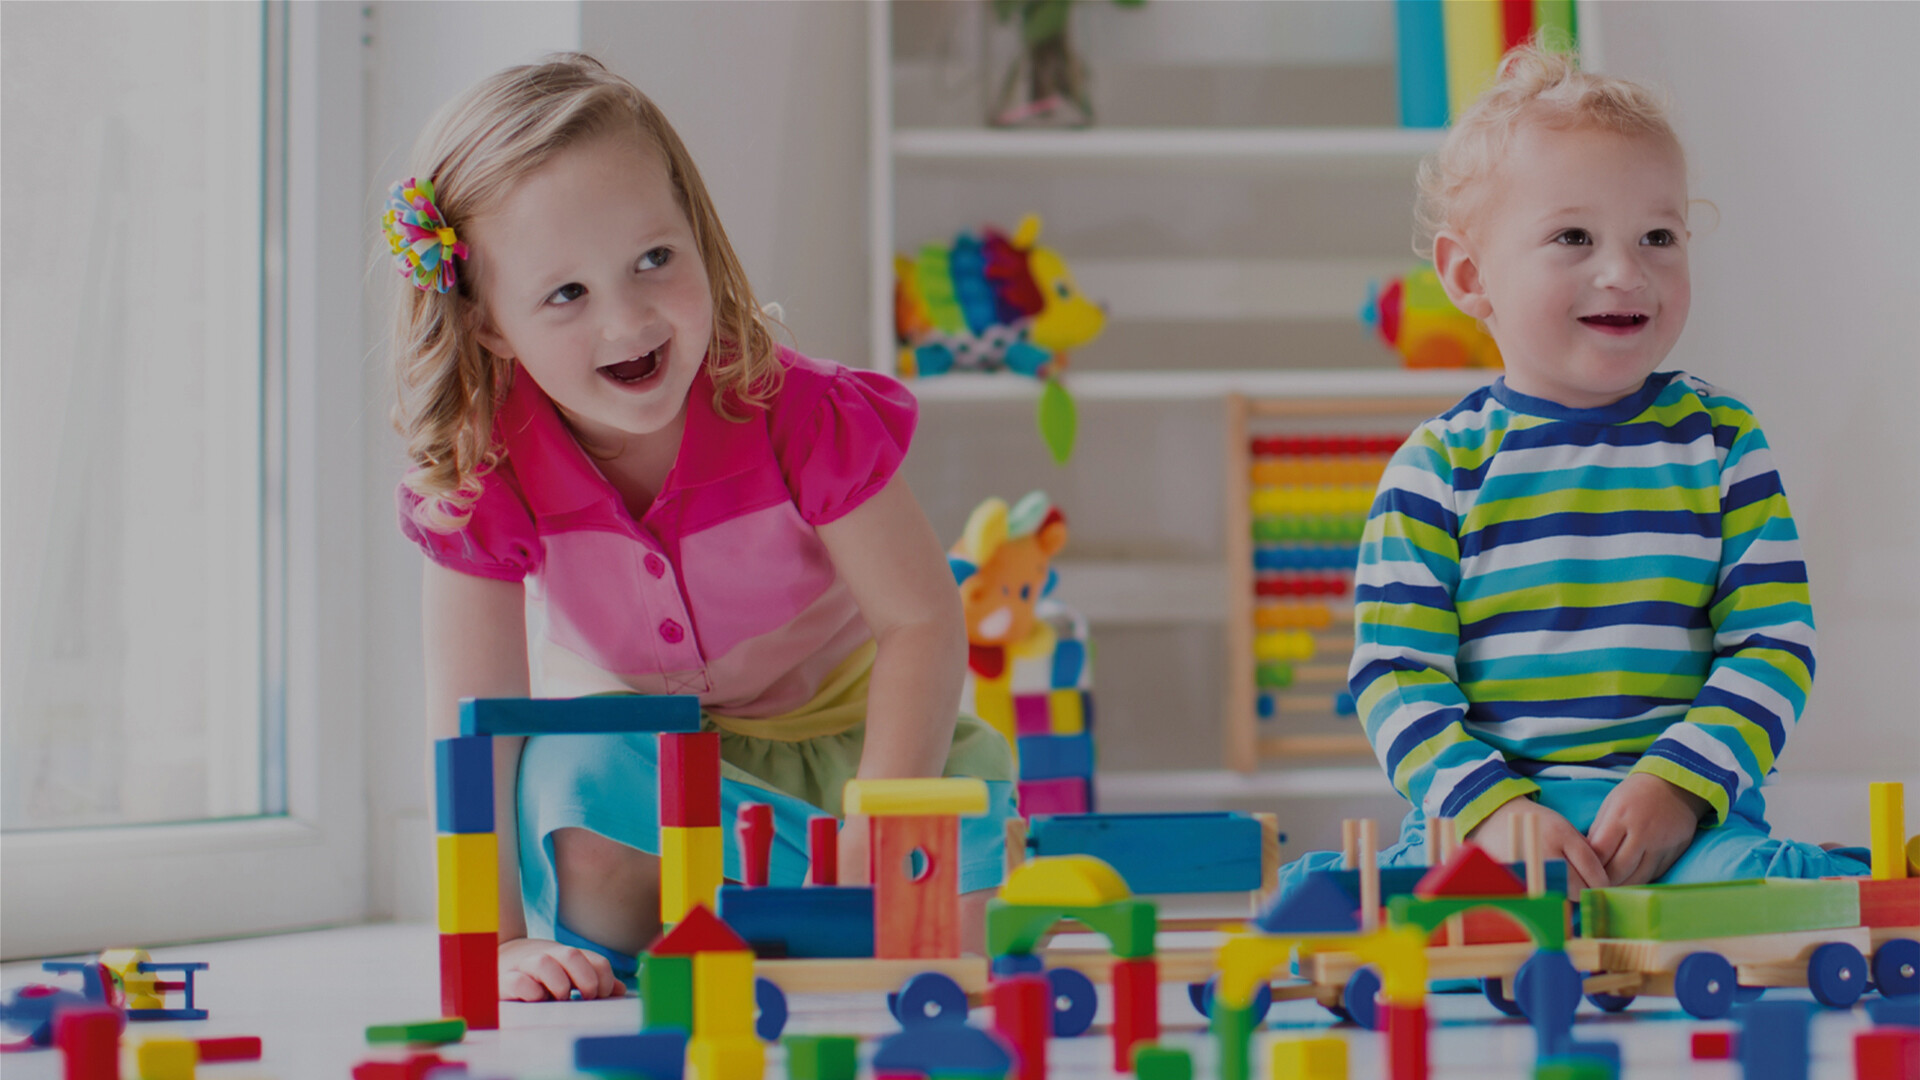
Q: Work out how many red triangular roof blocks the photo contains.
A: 2